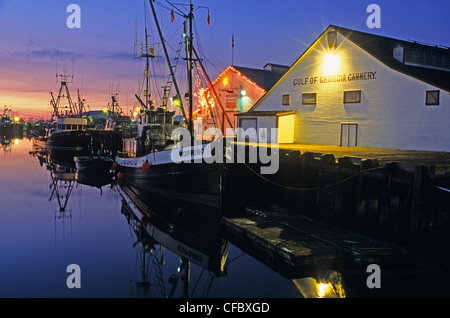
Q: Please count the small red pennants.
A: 2